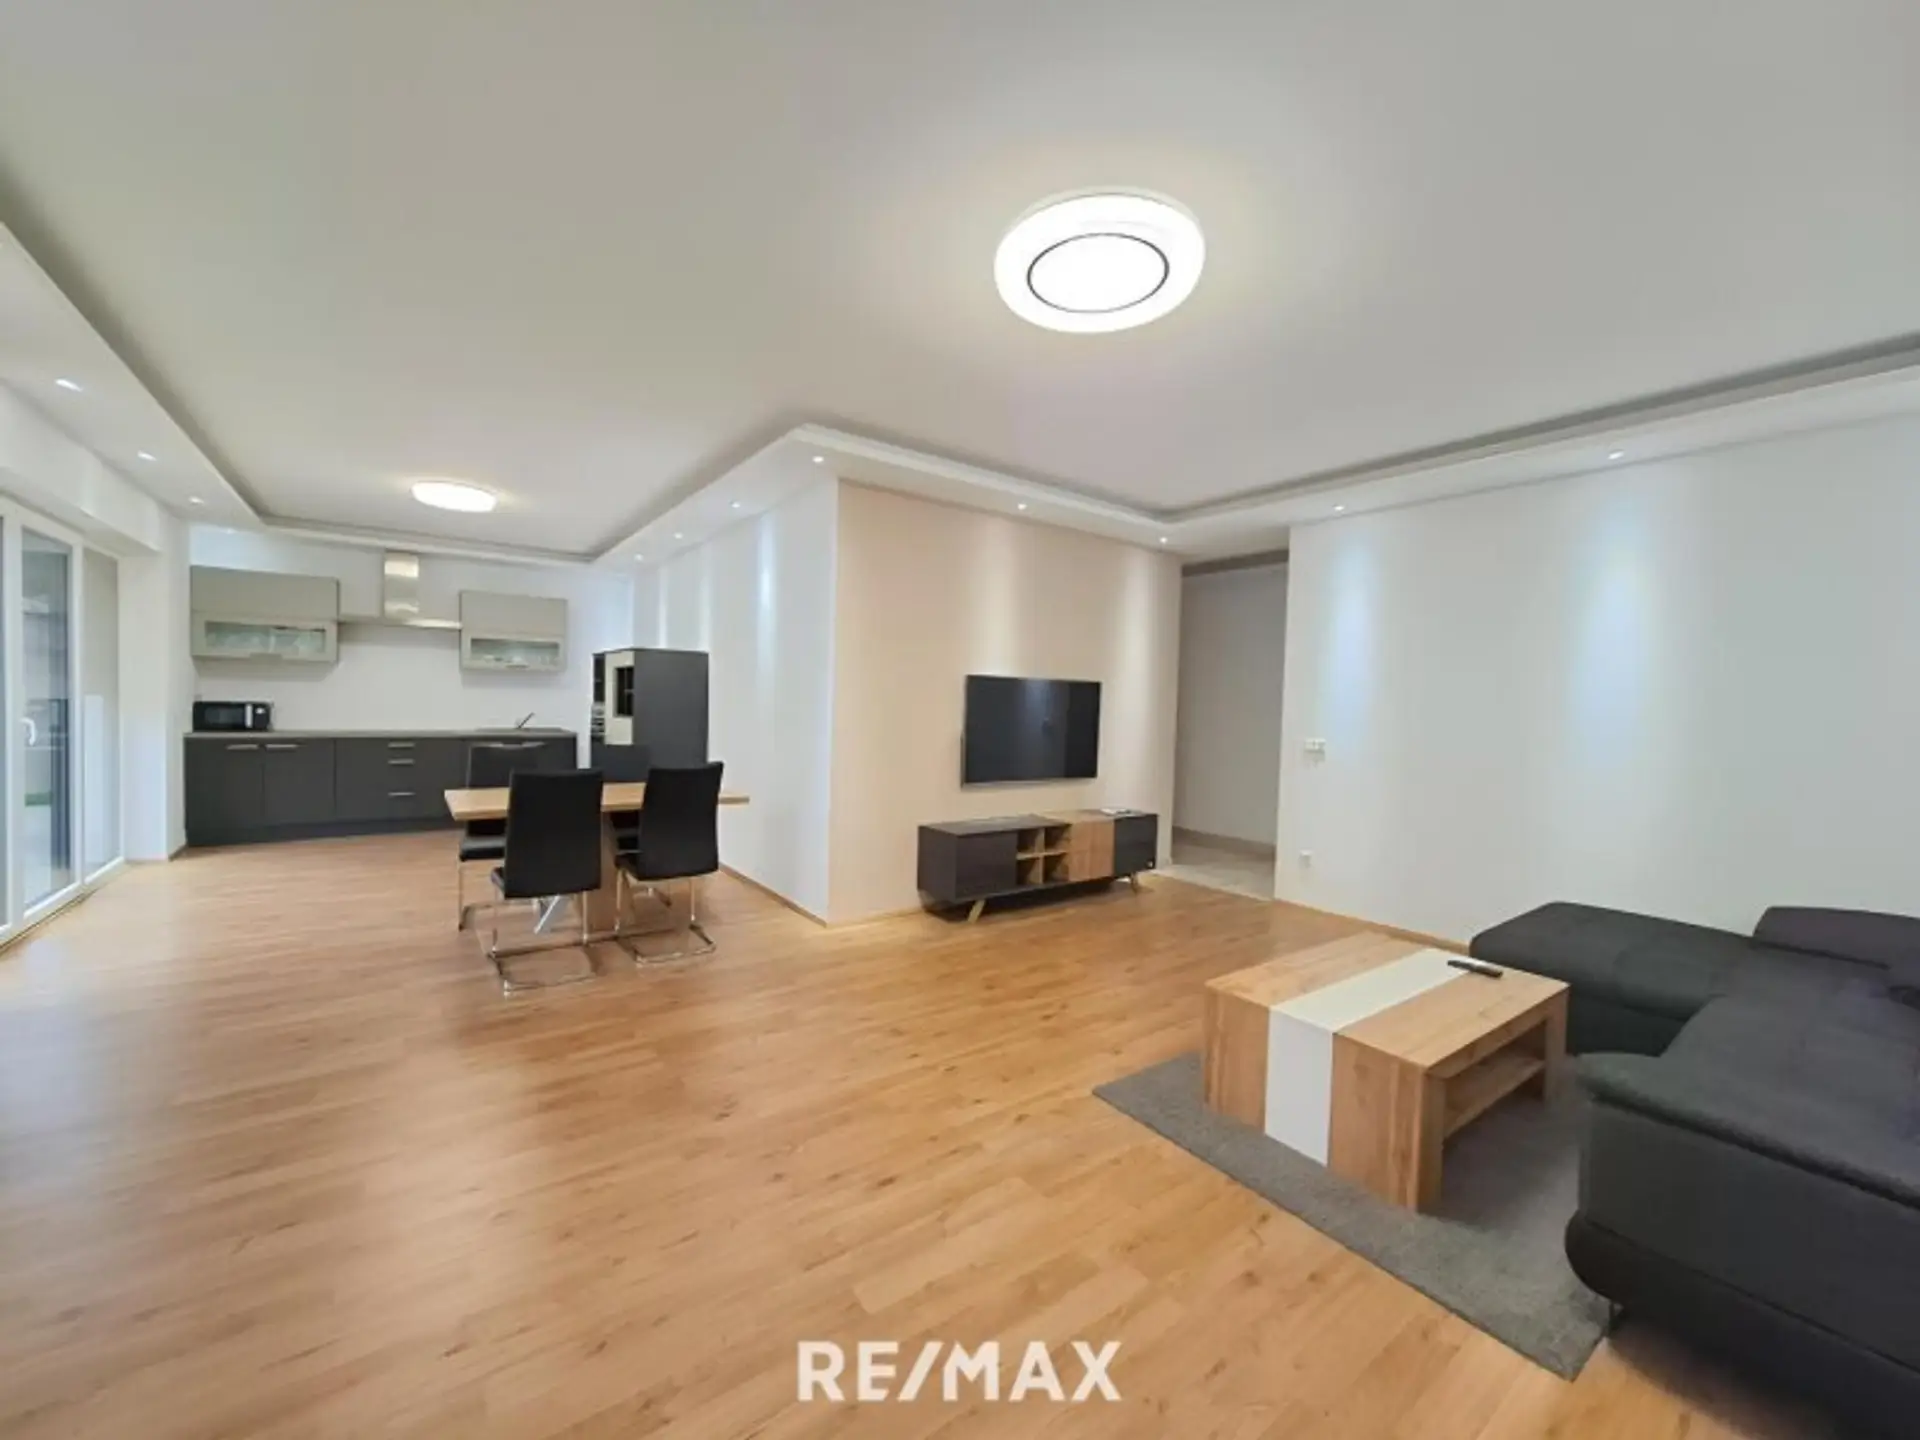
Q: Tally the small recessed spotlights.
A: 12